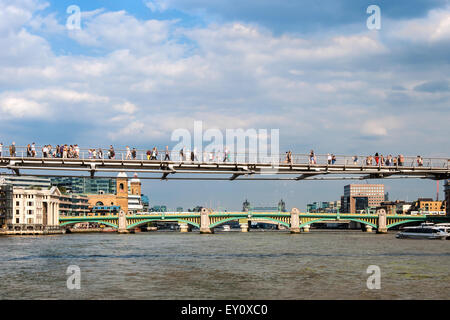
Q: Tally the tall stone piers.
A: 4